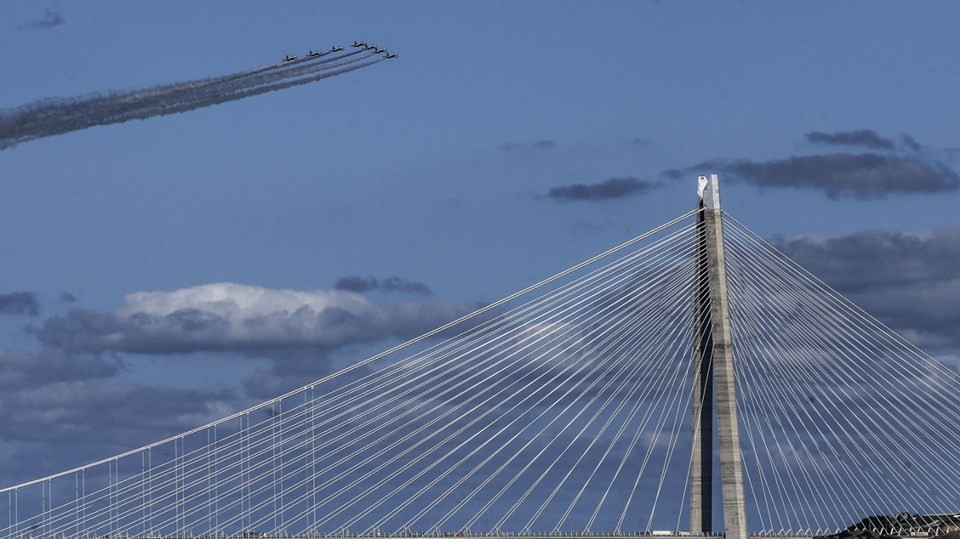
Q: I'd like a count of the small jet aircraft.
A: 7